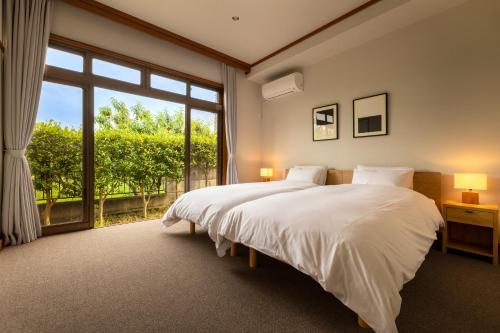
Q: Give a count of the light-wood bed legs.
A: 4